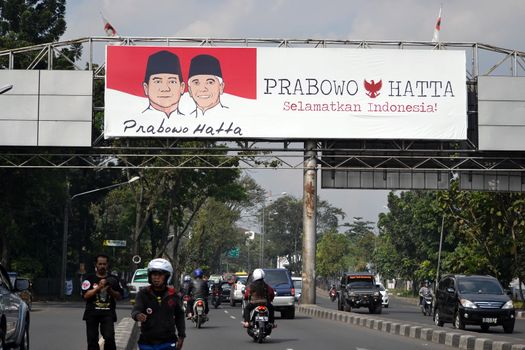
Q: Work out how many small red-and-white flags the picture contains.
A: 2